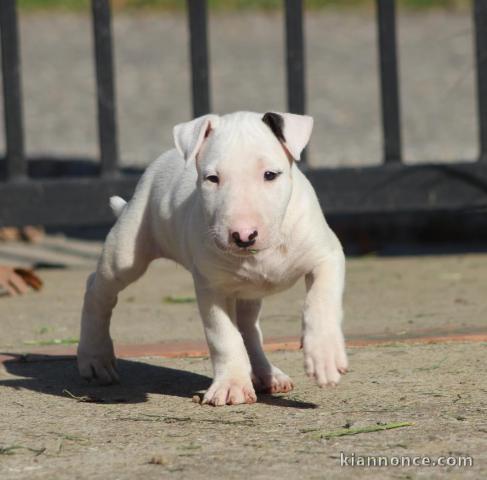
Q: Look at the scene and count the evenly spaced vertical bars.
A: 6